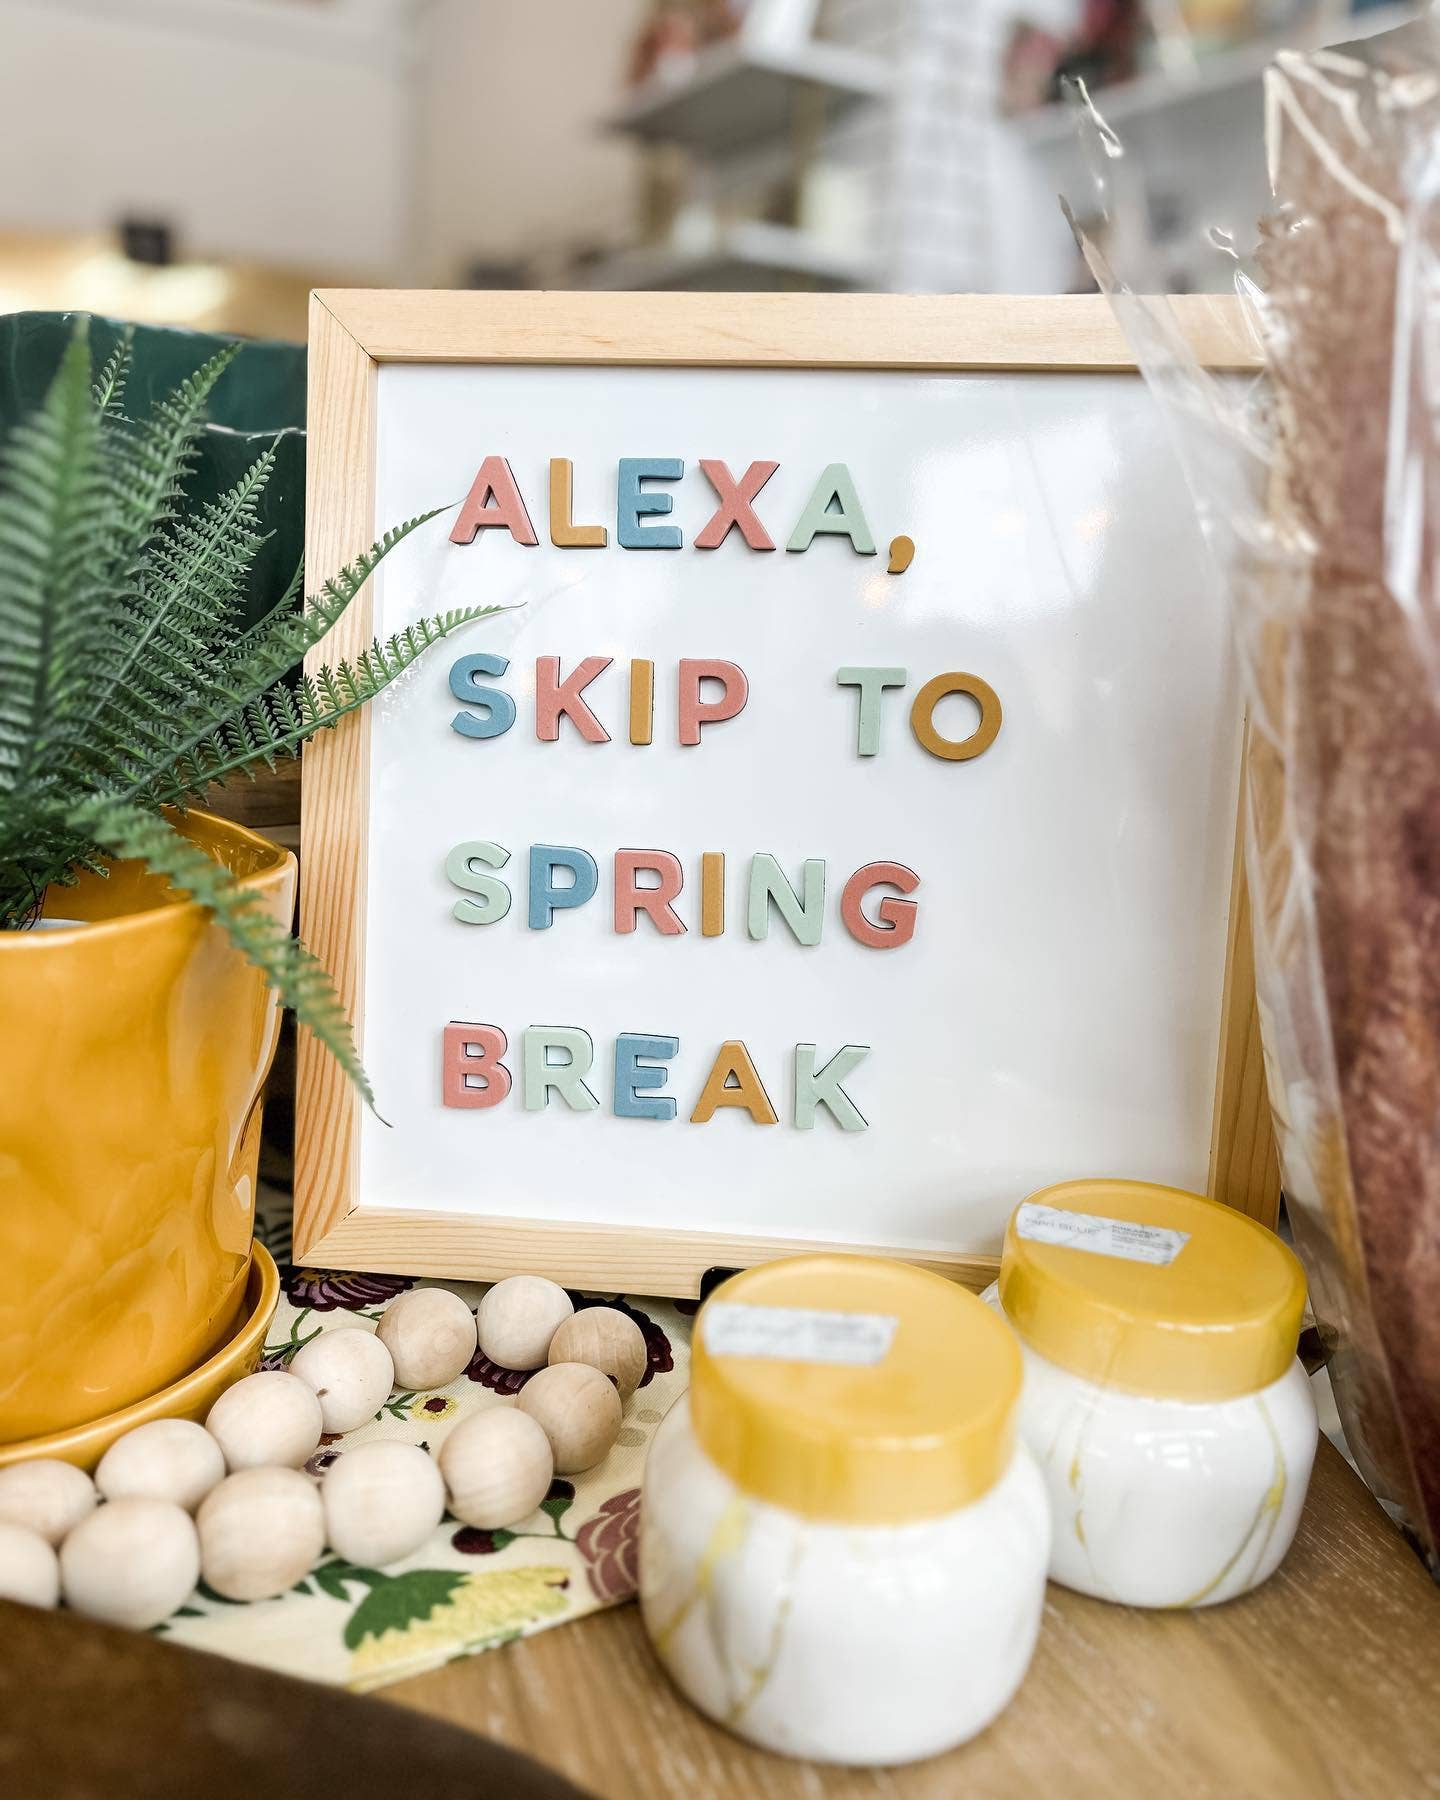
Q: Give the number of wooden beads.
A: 13